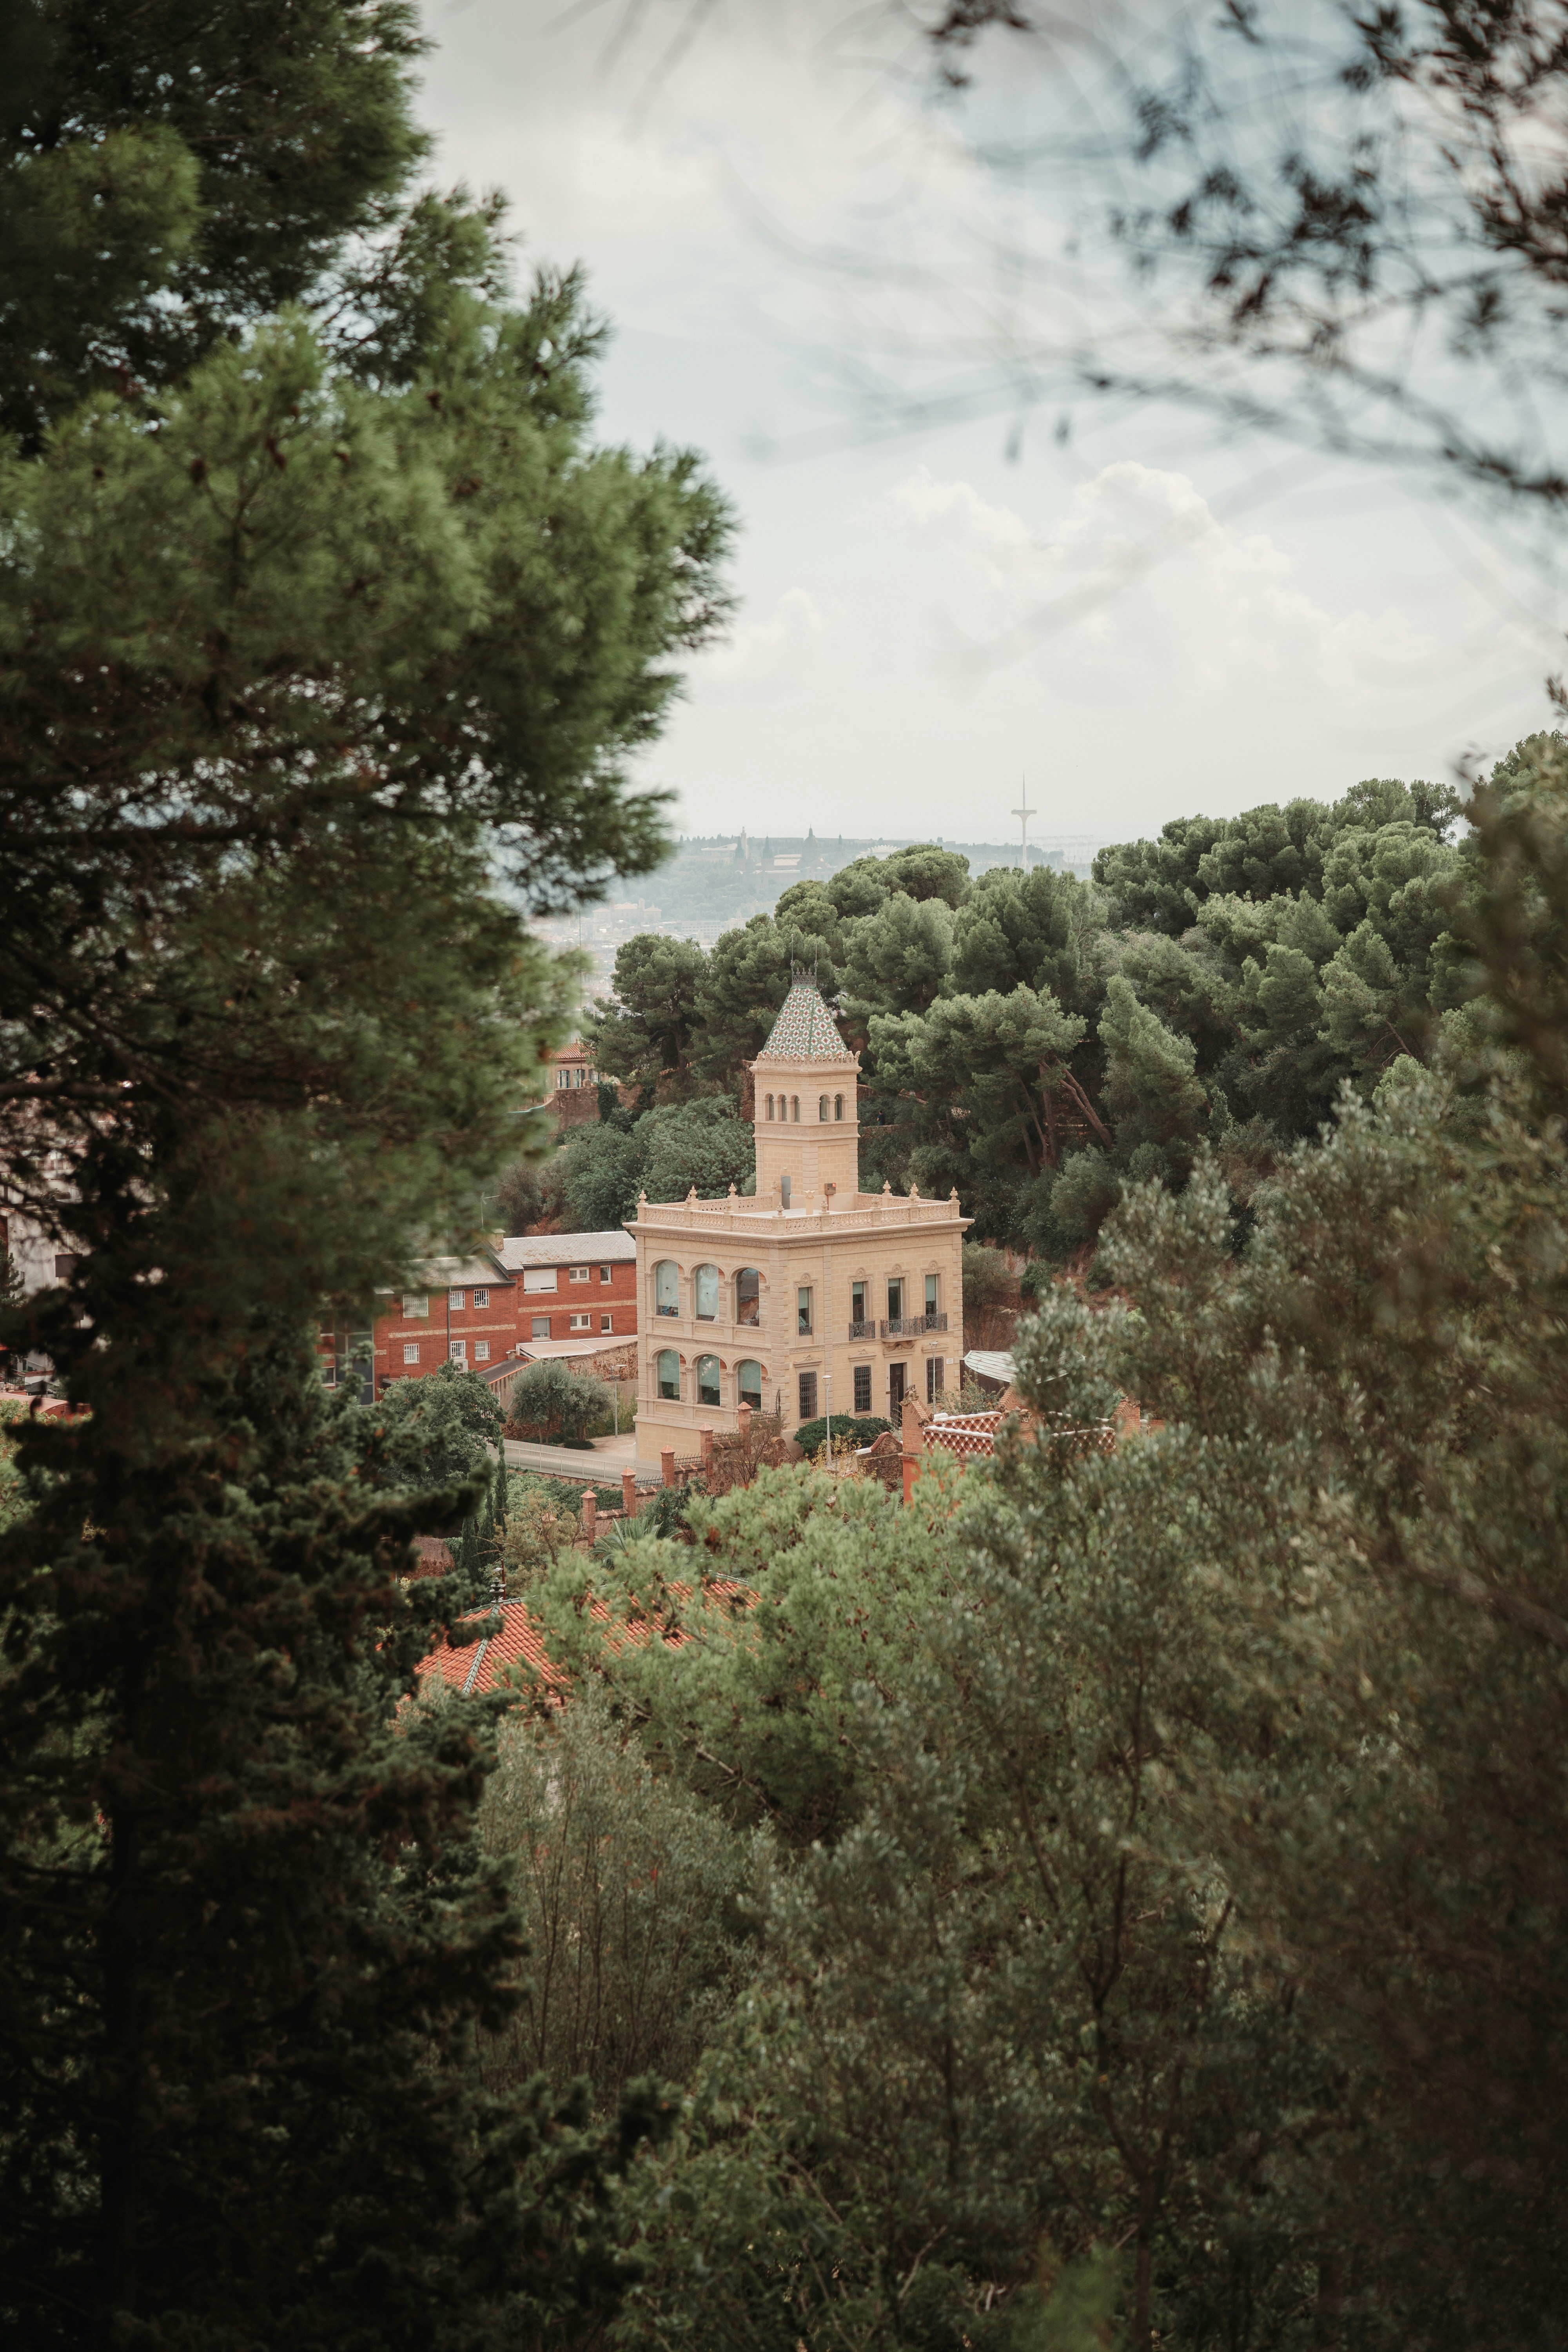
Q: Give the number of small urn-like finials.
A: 13